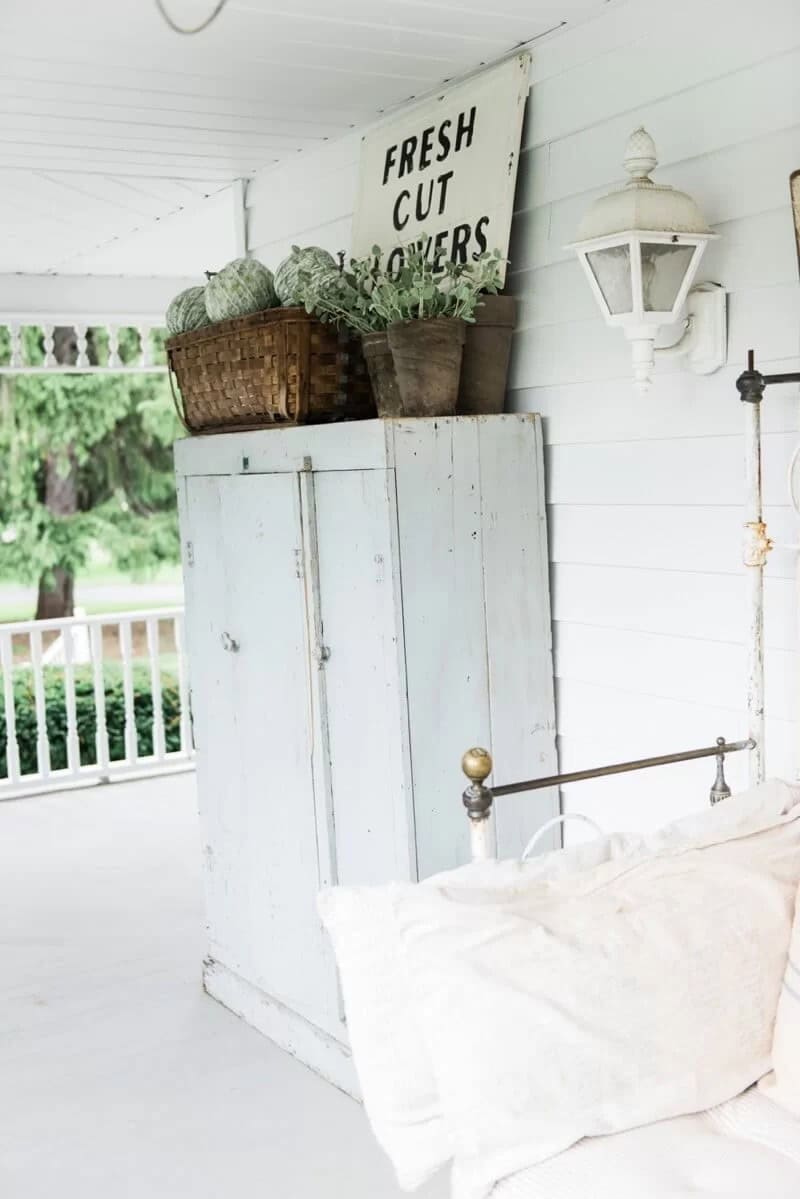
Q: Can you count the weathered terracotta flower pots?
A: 3